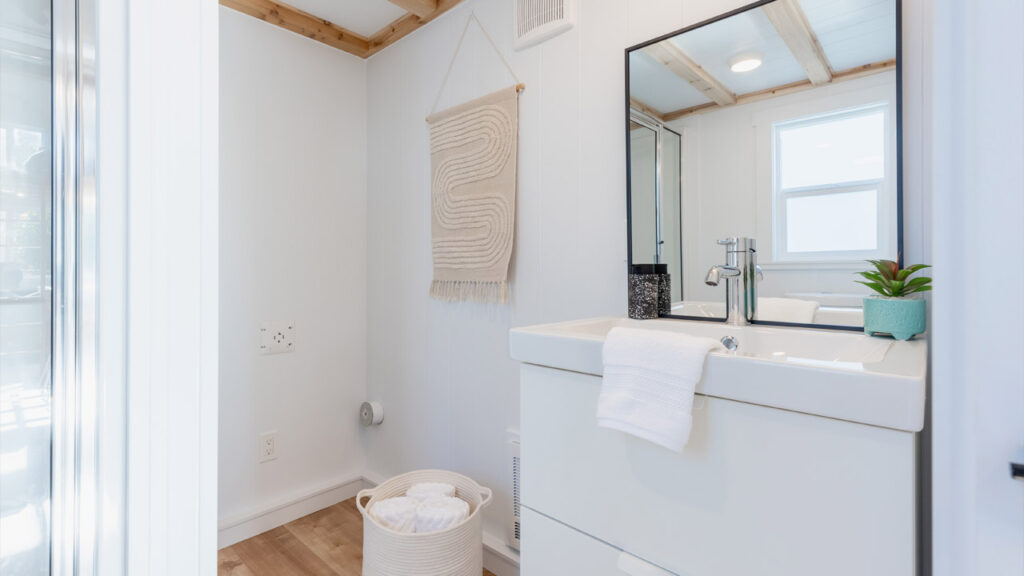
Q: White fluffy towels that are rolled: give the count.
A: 3